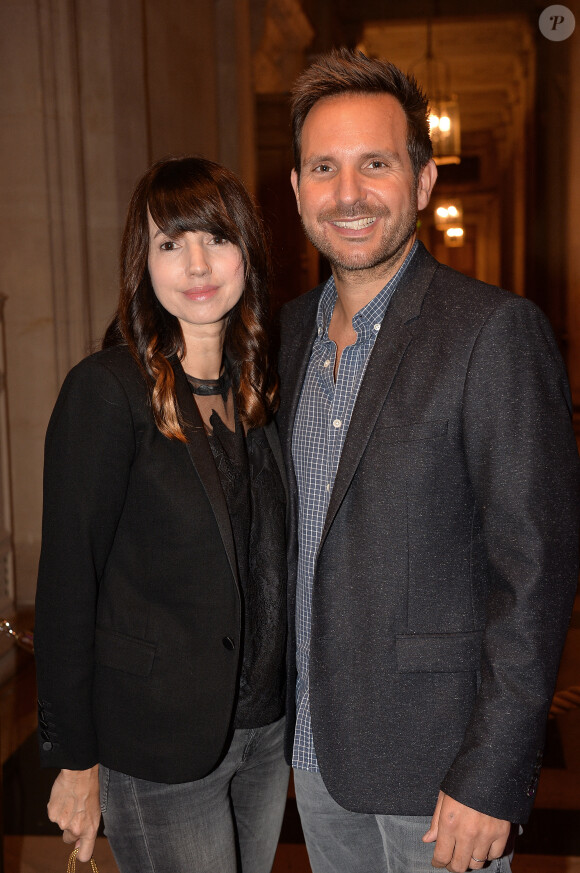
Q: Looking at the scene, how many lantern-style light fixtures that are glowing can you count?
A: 3